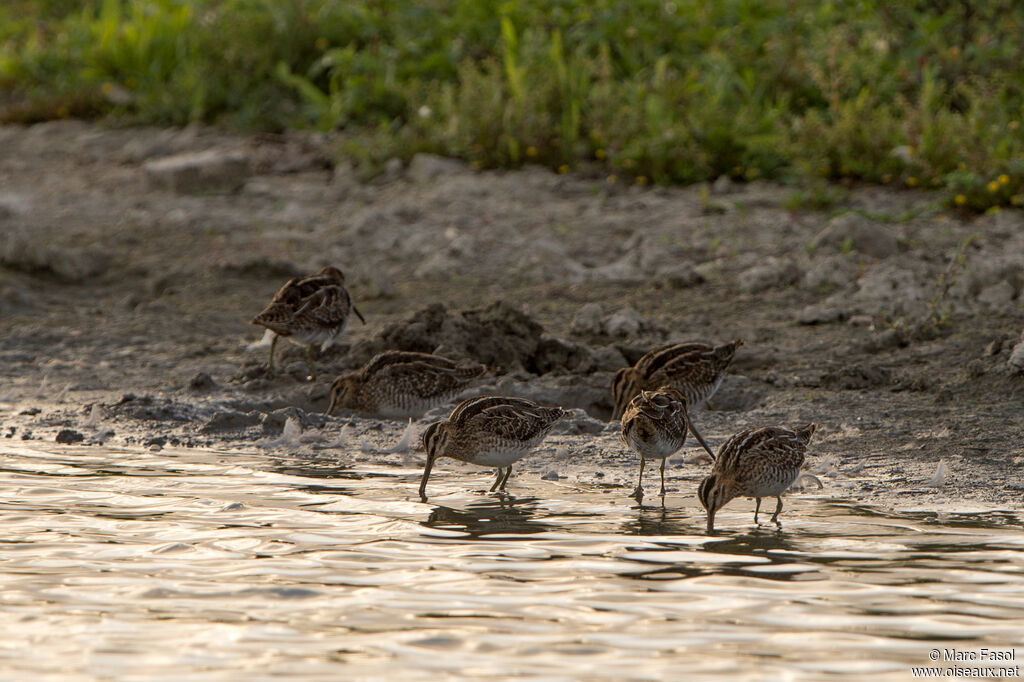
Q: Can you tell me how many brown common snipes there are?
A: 6